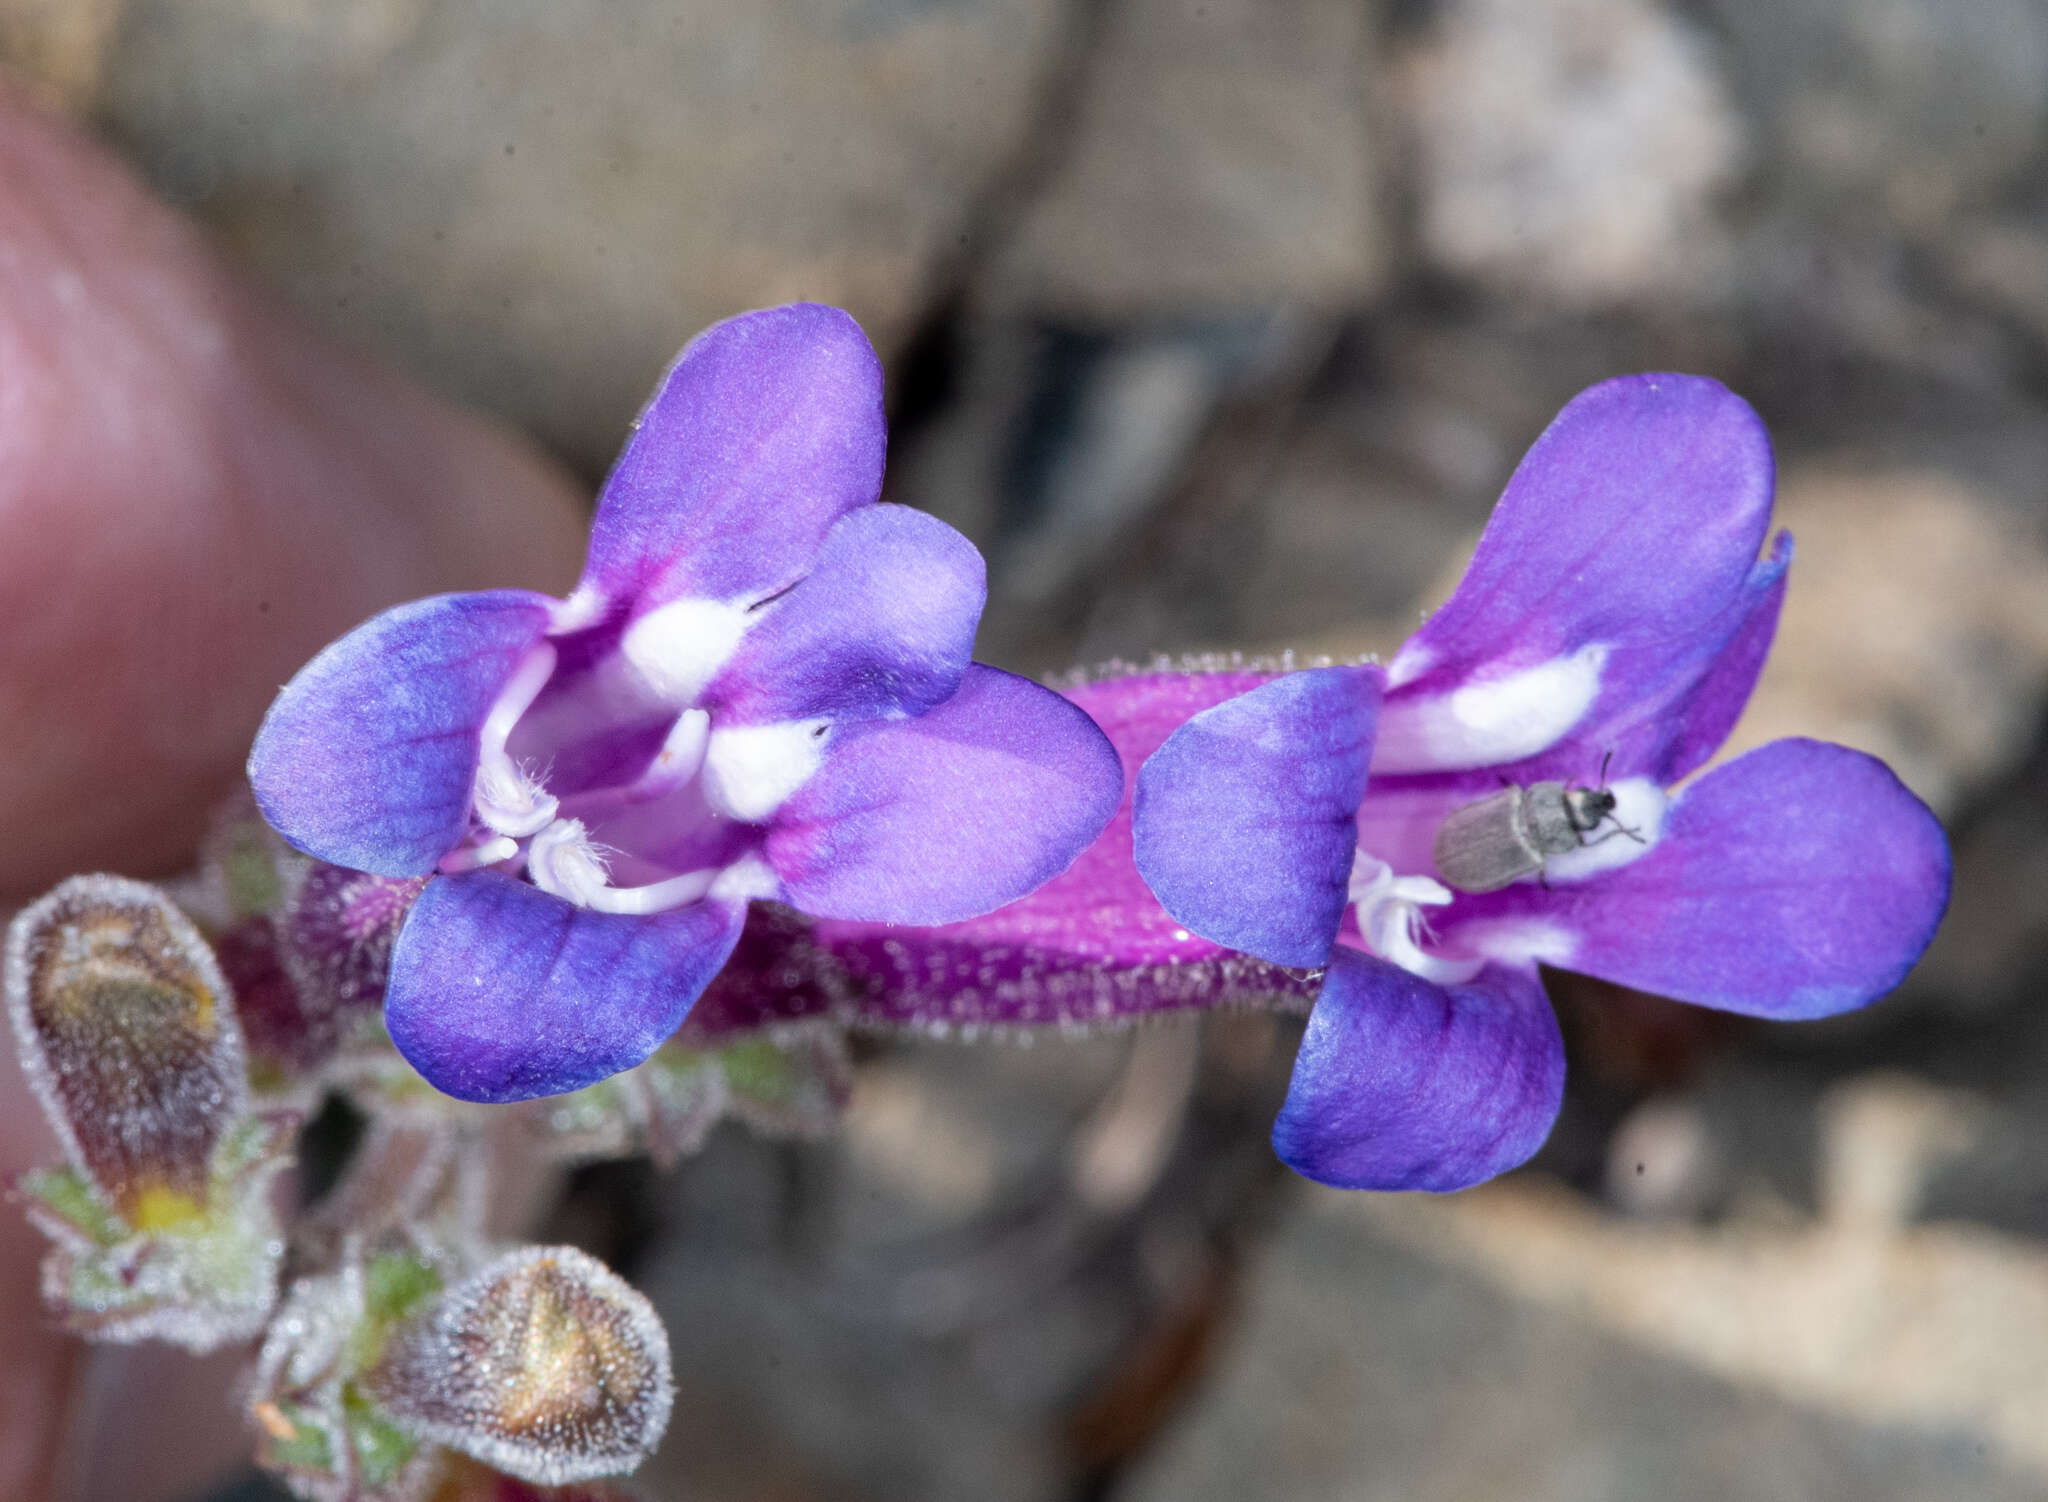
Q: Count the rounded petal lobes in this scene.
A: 10